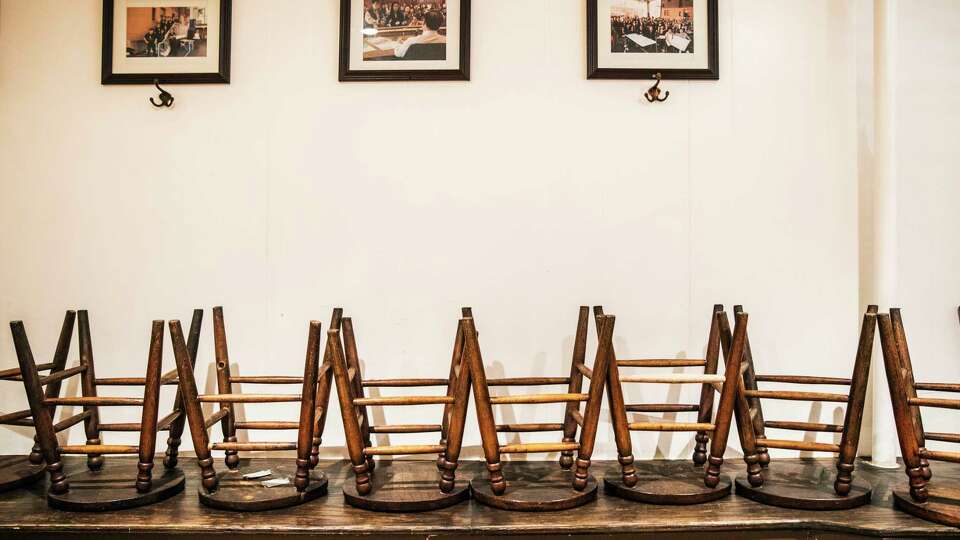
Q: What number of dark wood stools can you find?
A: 8